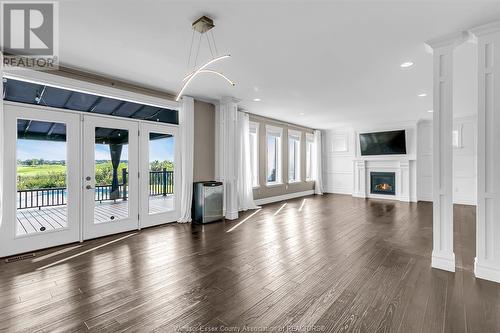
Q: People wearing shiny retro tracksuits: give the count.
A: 0